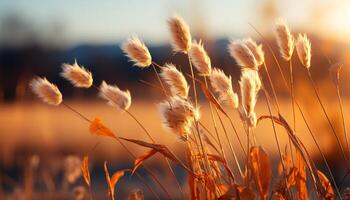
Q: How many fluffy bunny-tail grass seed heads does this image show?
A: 14